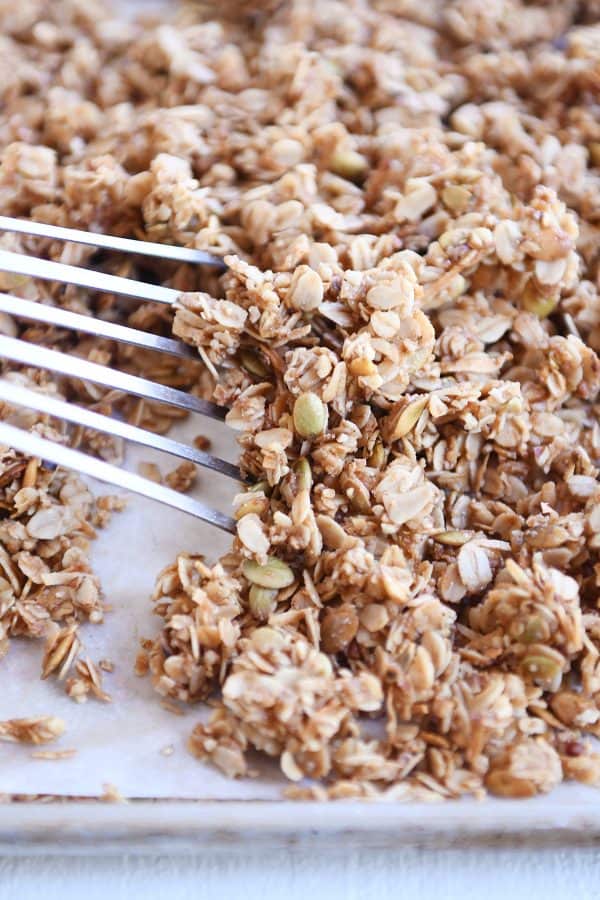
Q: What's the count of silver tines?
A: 6